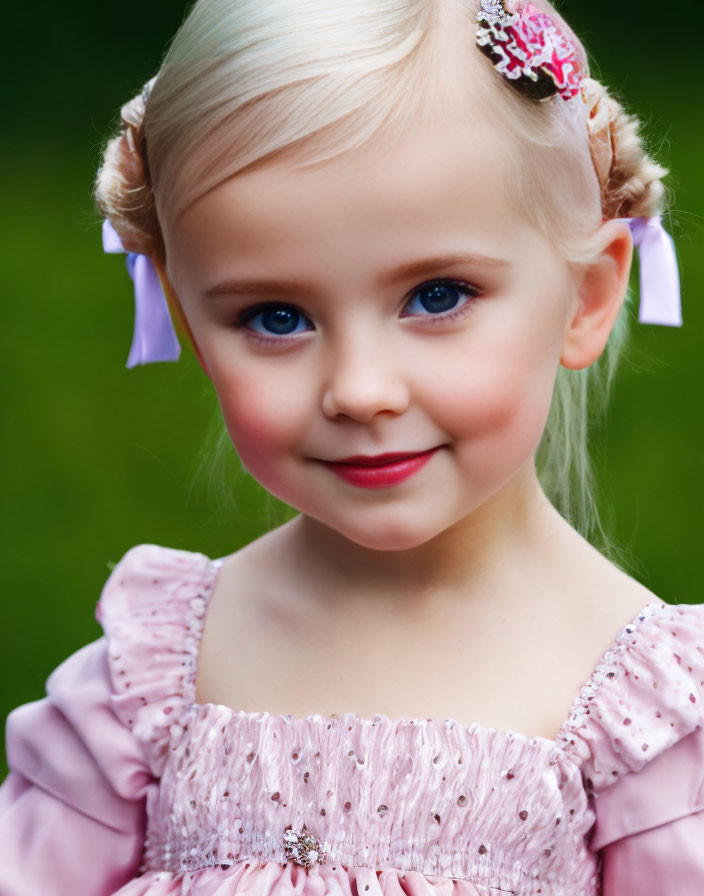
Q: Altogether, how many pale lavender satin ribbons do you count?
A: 2